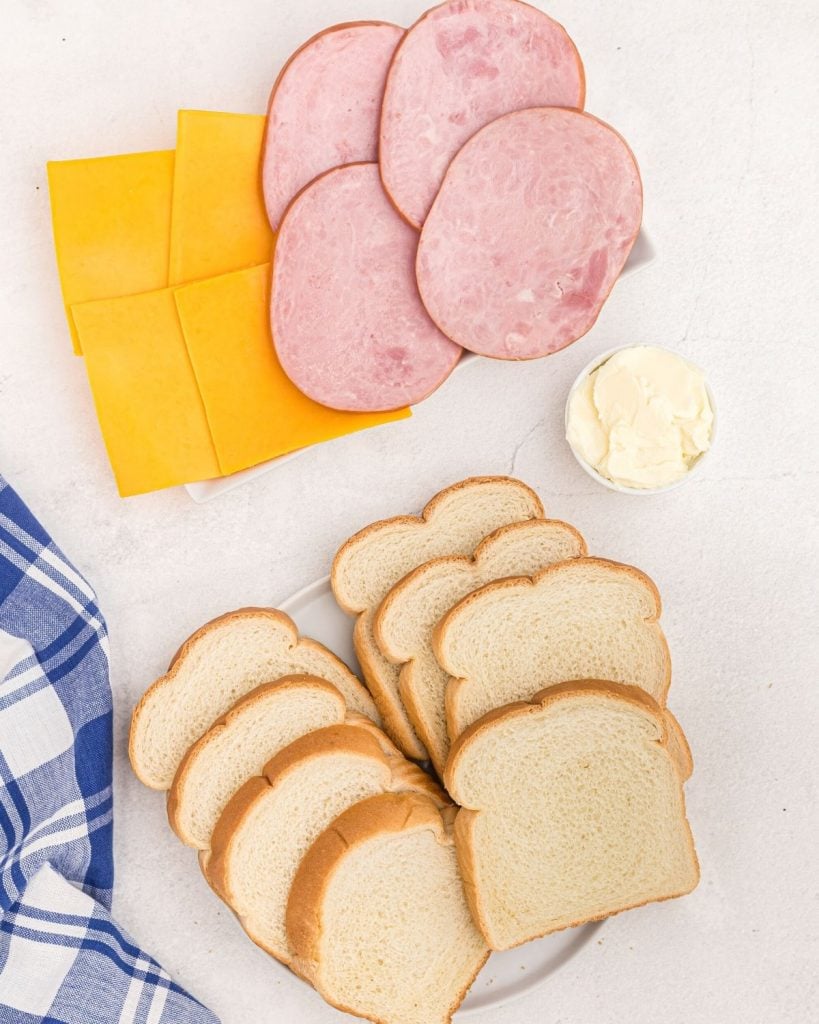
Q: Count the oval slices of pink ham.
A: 4